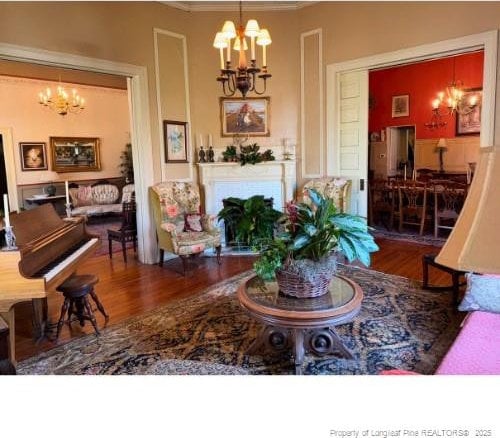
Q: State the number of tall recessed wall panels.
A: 2